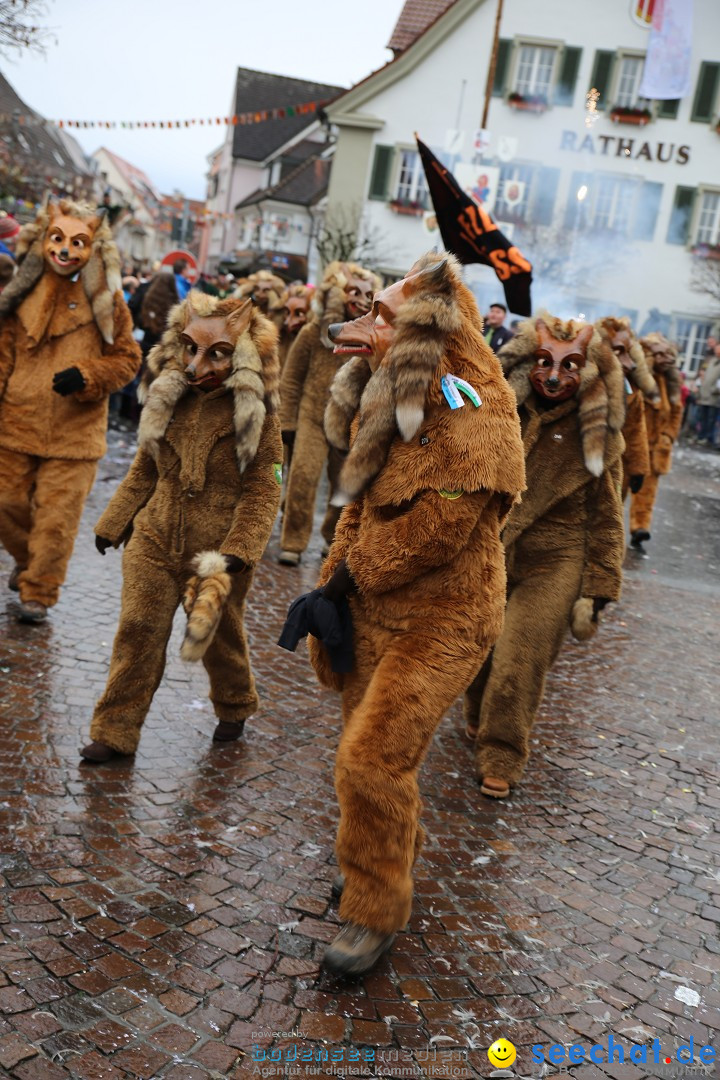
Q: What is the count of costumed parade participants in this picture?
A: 9